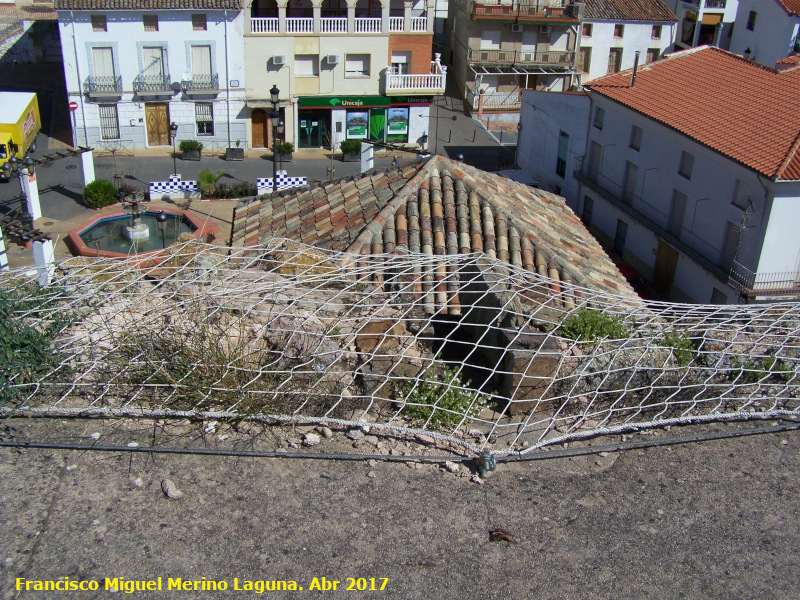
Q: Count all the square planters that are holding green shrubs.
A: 3